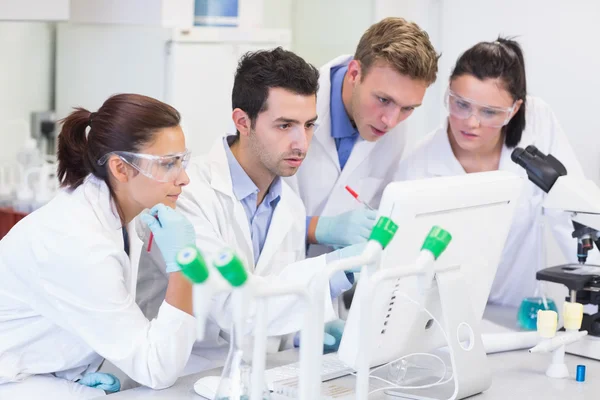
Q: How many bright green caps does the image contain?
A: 4